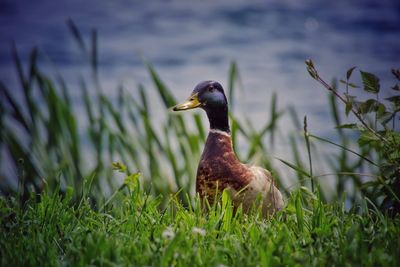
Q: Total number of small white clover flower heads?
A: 2